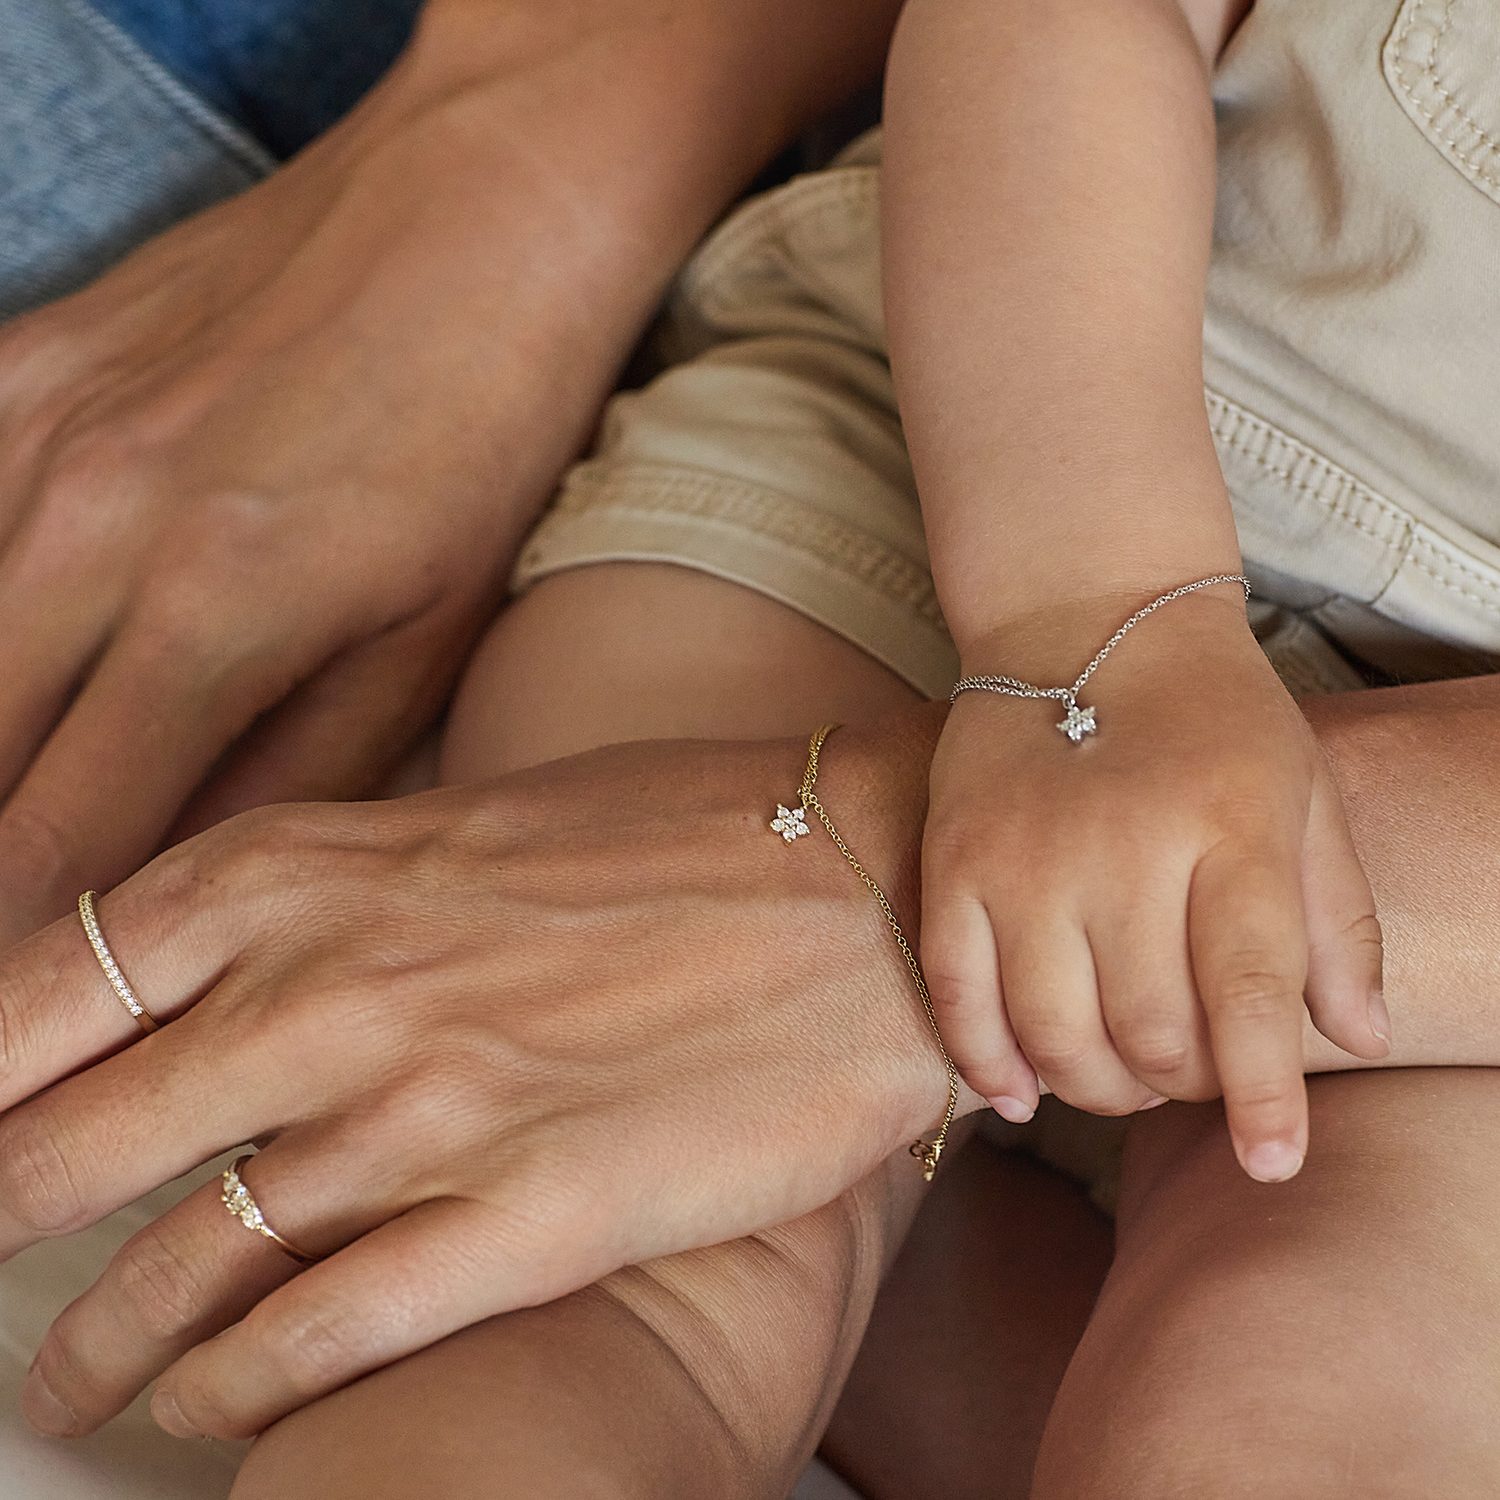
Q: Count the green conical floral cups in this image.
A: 0